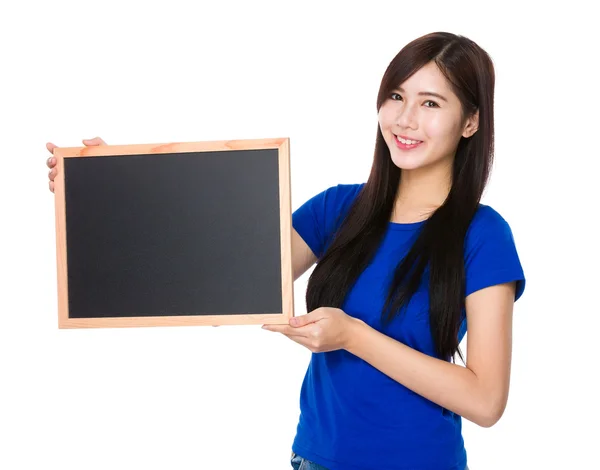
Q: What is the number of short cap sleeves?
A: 2